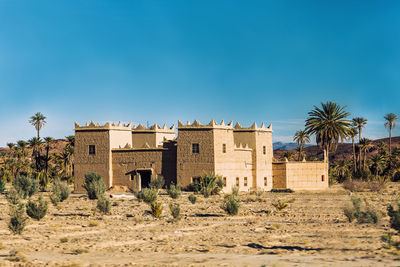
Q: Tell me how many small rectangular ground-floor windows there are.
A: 4